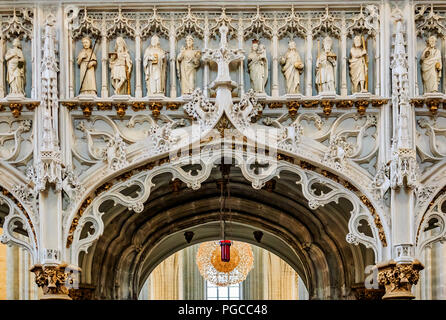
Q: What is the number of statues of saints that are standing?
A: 10